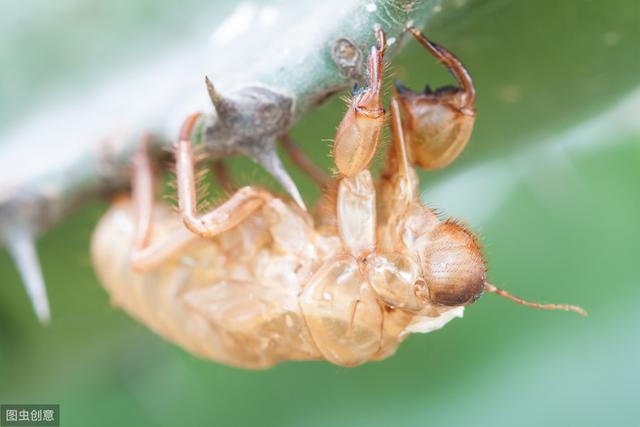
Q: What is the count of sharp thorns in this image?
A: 3